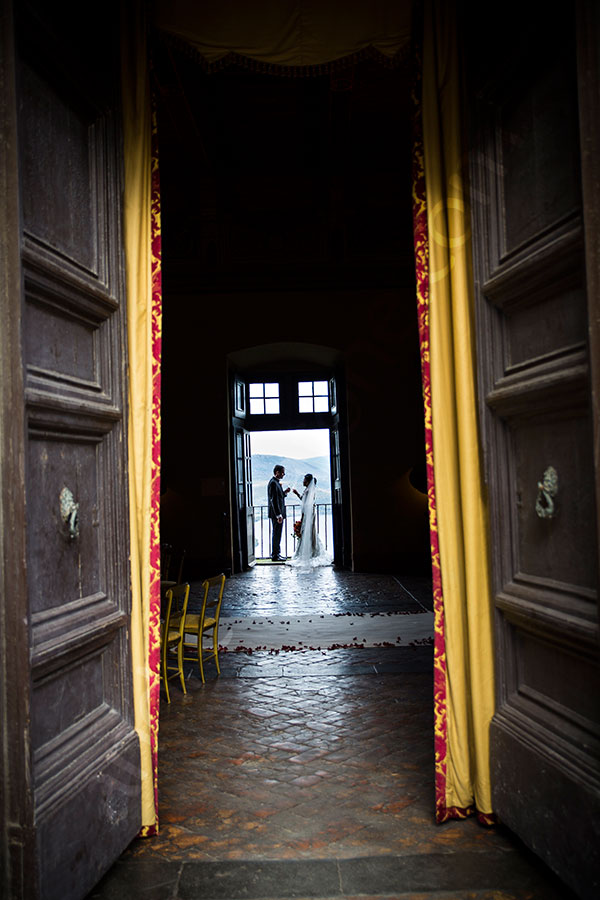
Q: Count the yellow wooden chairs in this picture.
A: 2